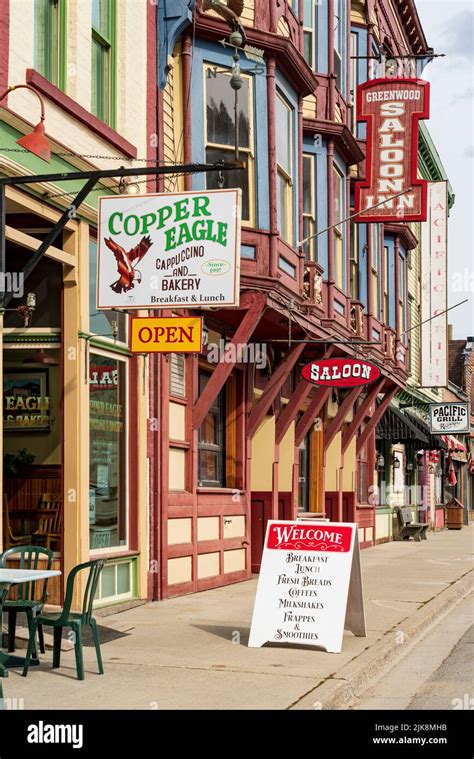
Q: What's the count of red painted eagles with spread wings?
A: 1